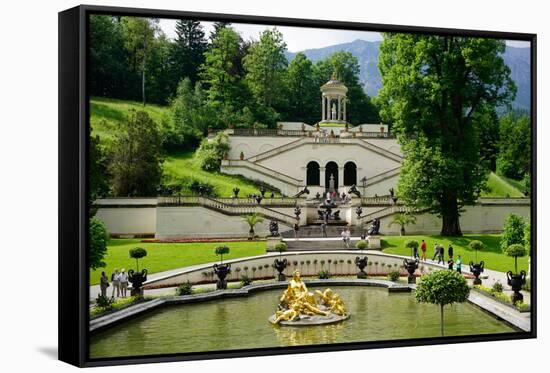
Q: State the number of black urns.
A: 7